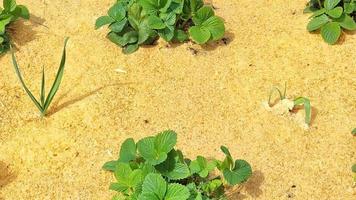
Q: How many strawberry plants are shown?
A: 4